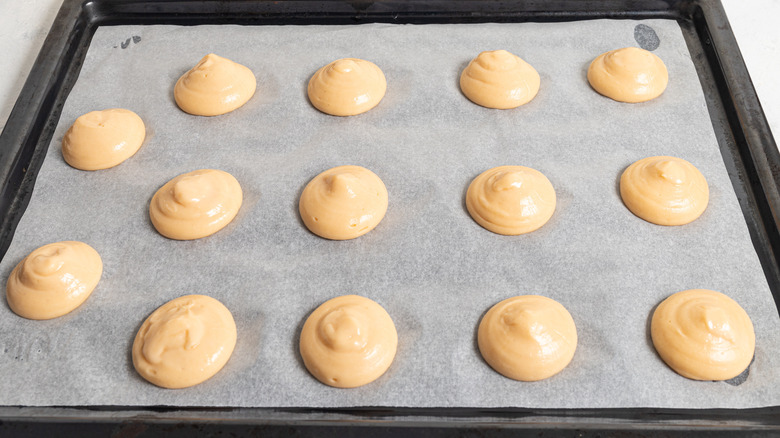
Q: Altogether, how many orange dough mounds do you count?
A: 14